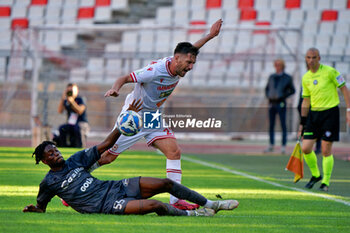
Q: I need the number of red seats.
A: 12